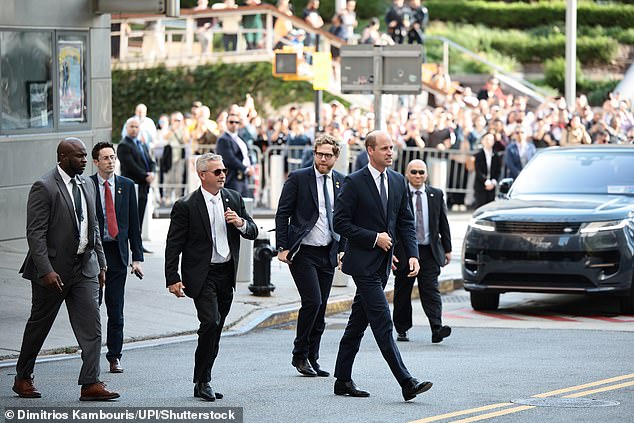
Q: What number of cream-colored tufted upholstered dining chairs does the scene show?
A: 0